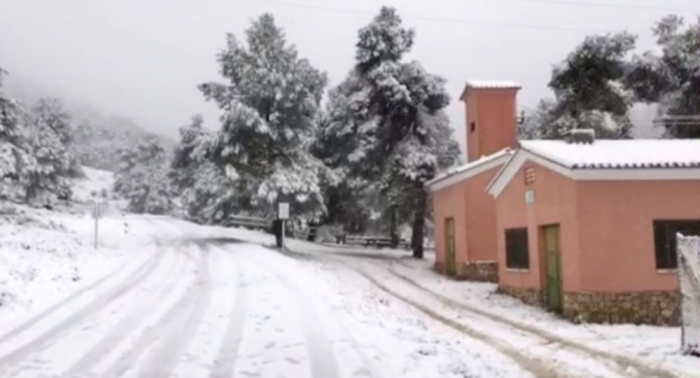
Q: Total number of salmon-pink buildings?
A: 2